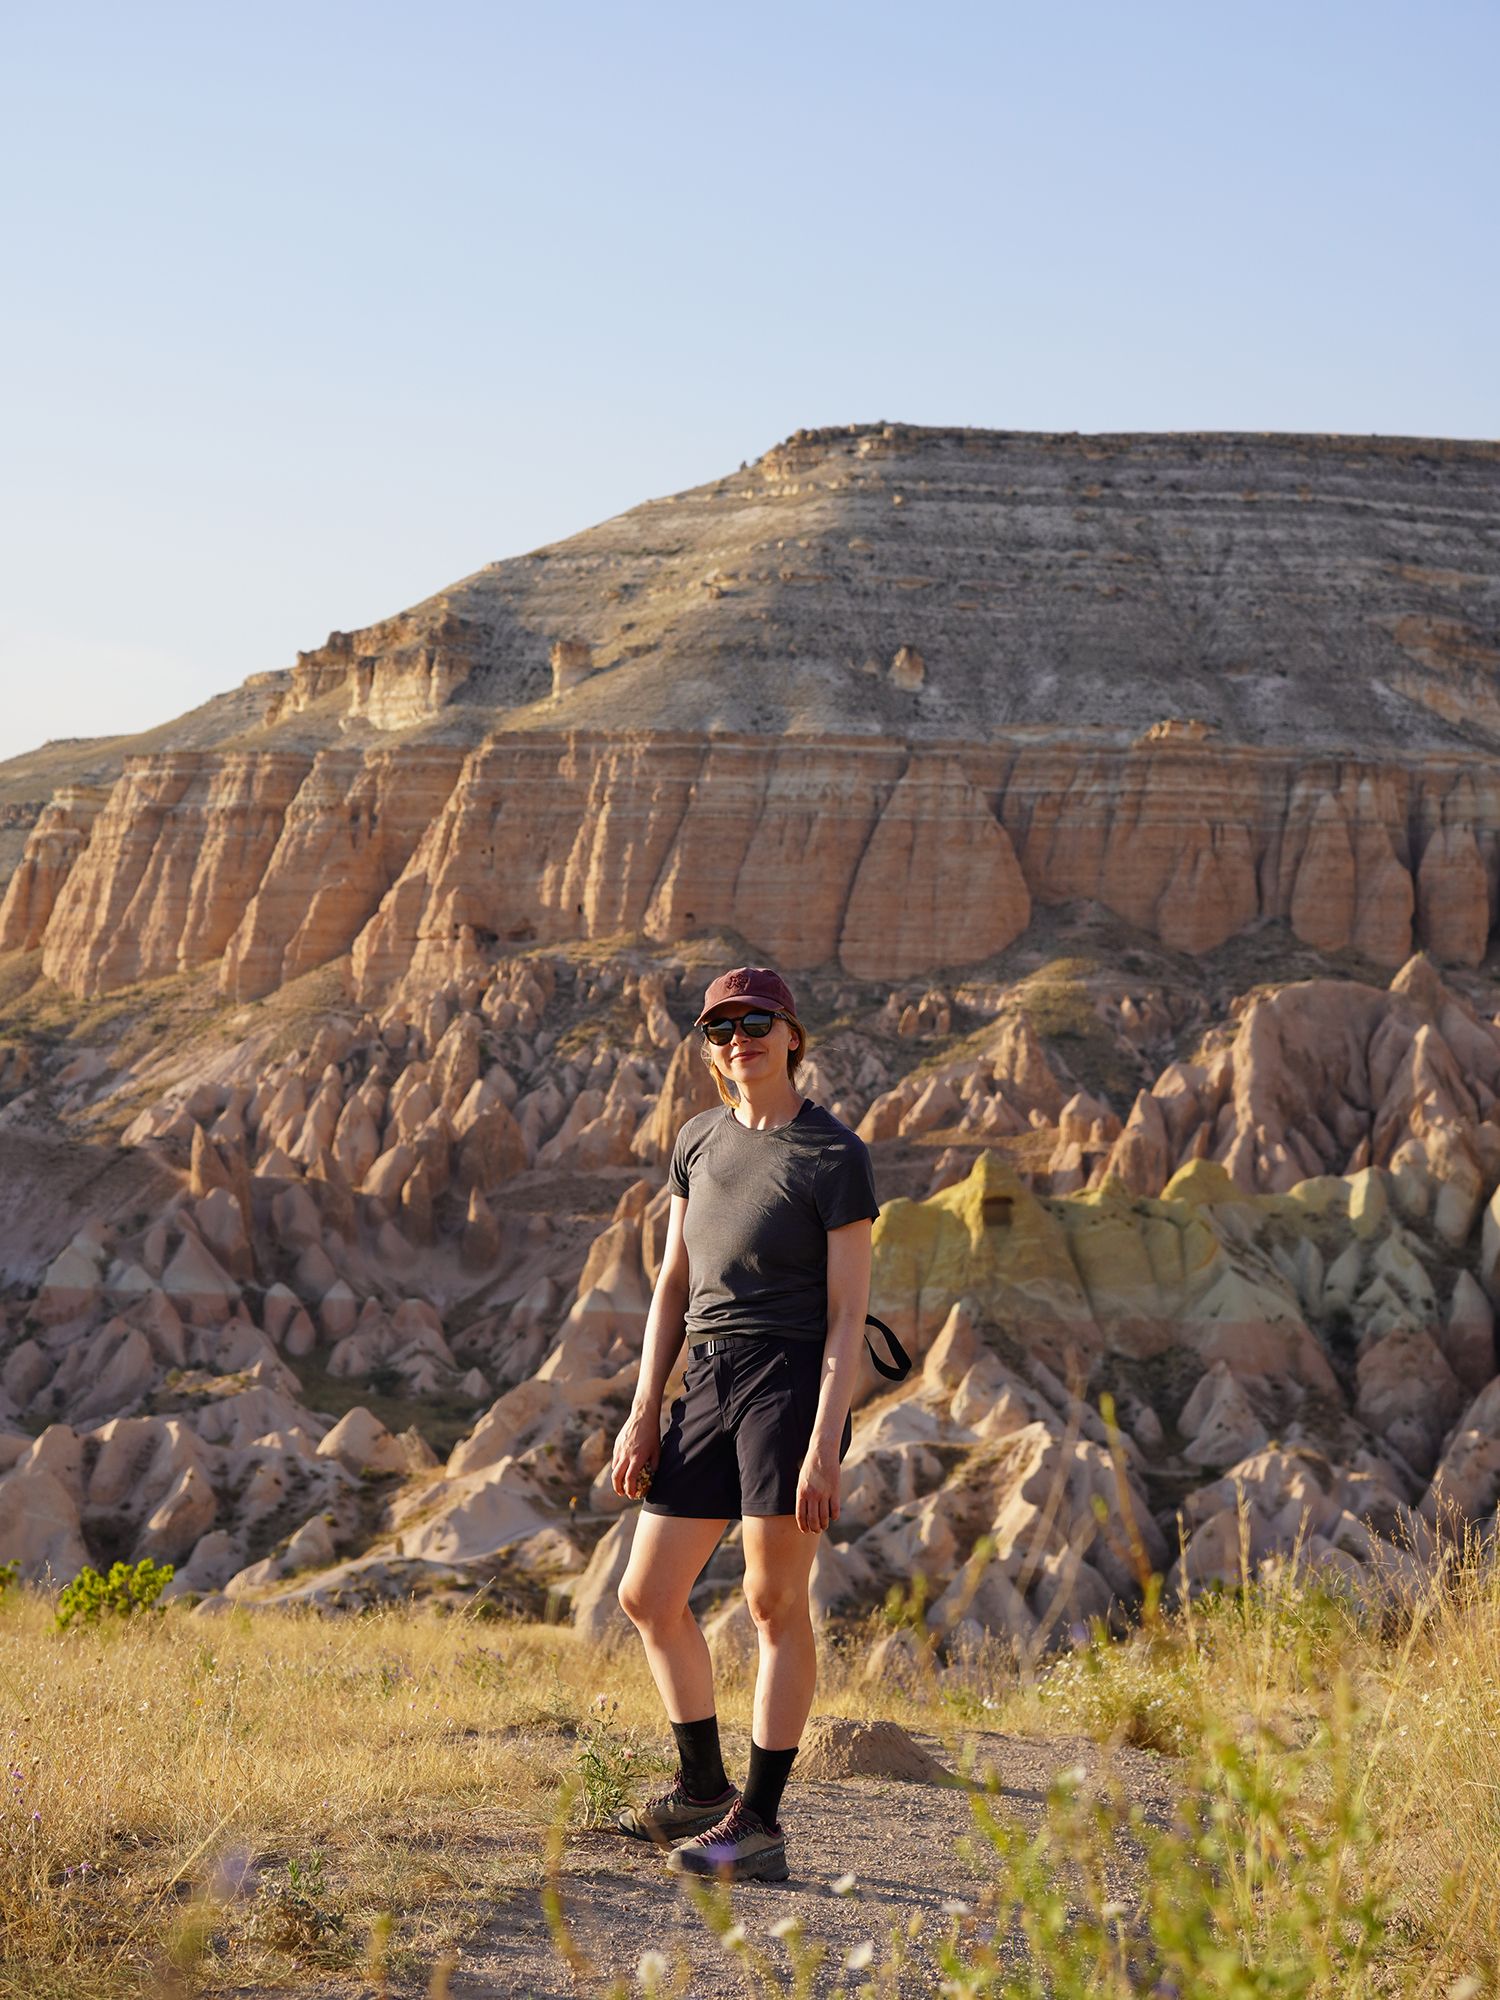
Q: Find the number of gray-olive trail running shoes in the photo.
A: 2